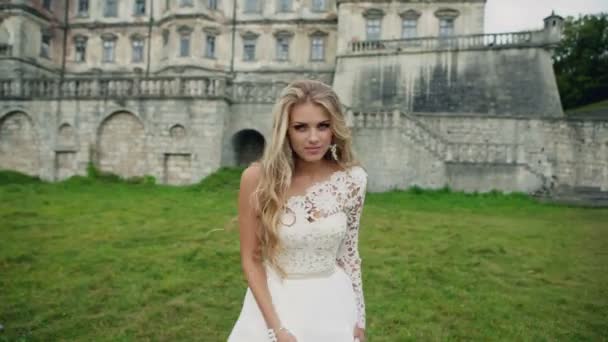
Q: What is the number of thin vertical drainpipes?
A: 3